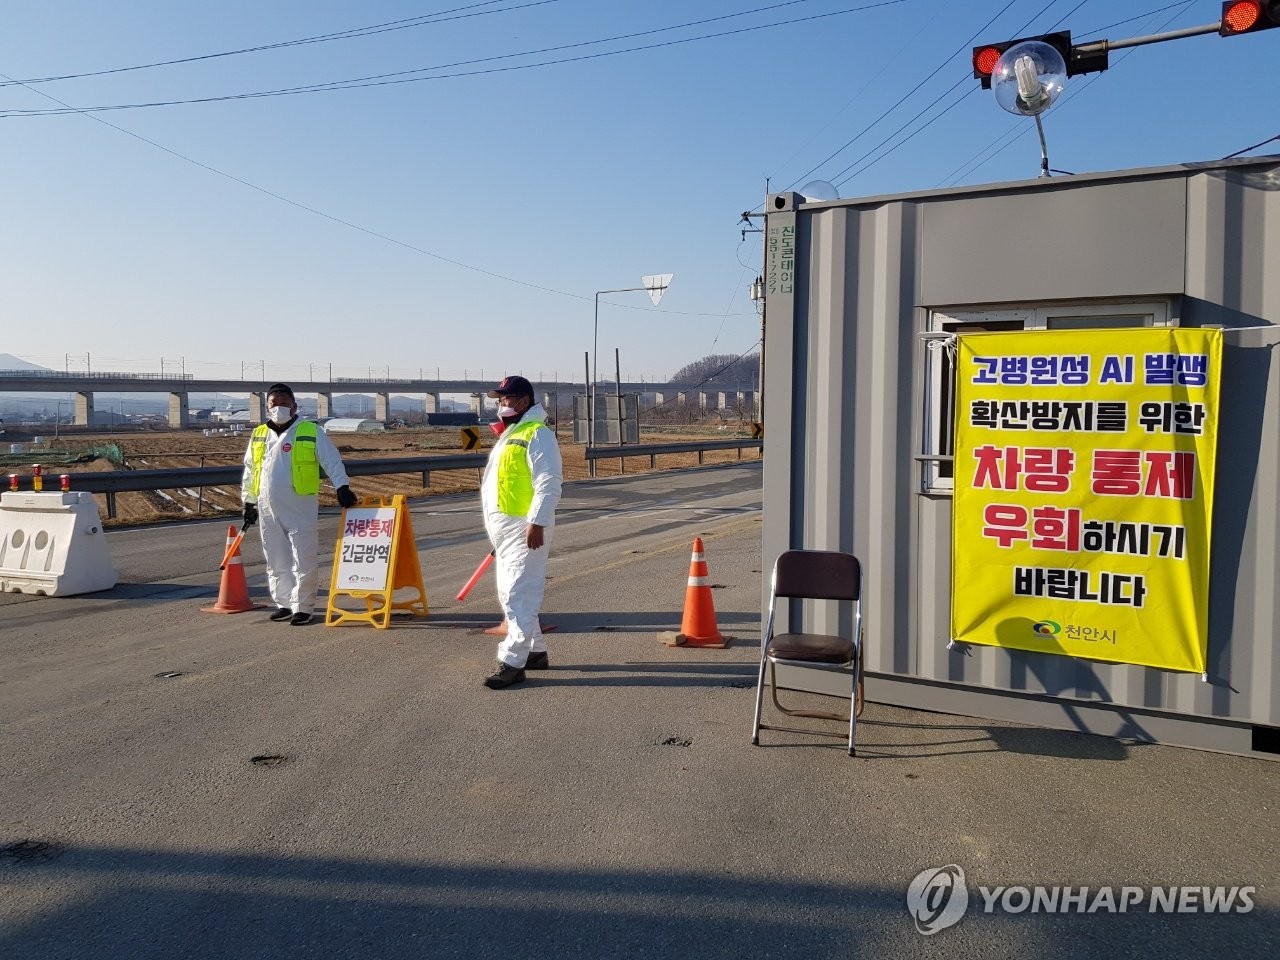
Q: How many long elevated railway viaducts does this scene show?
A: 1